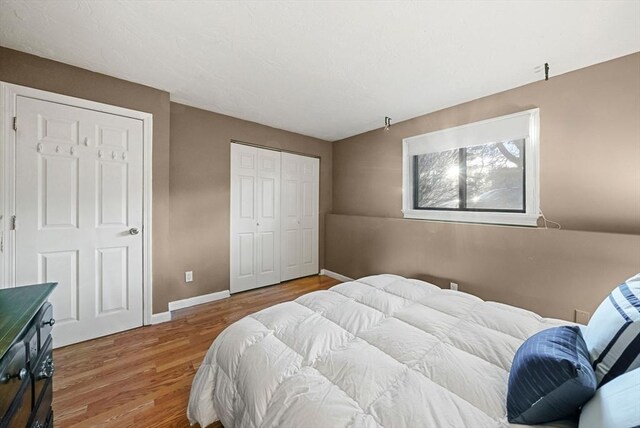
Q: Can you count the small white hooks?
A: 7